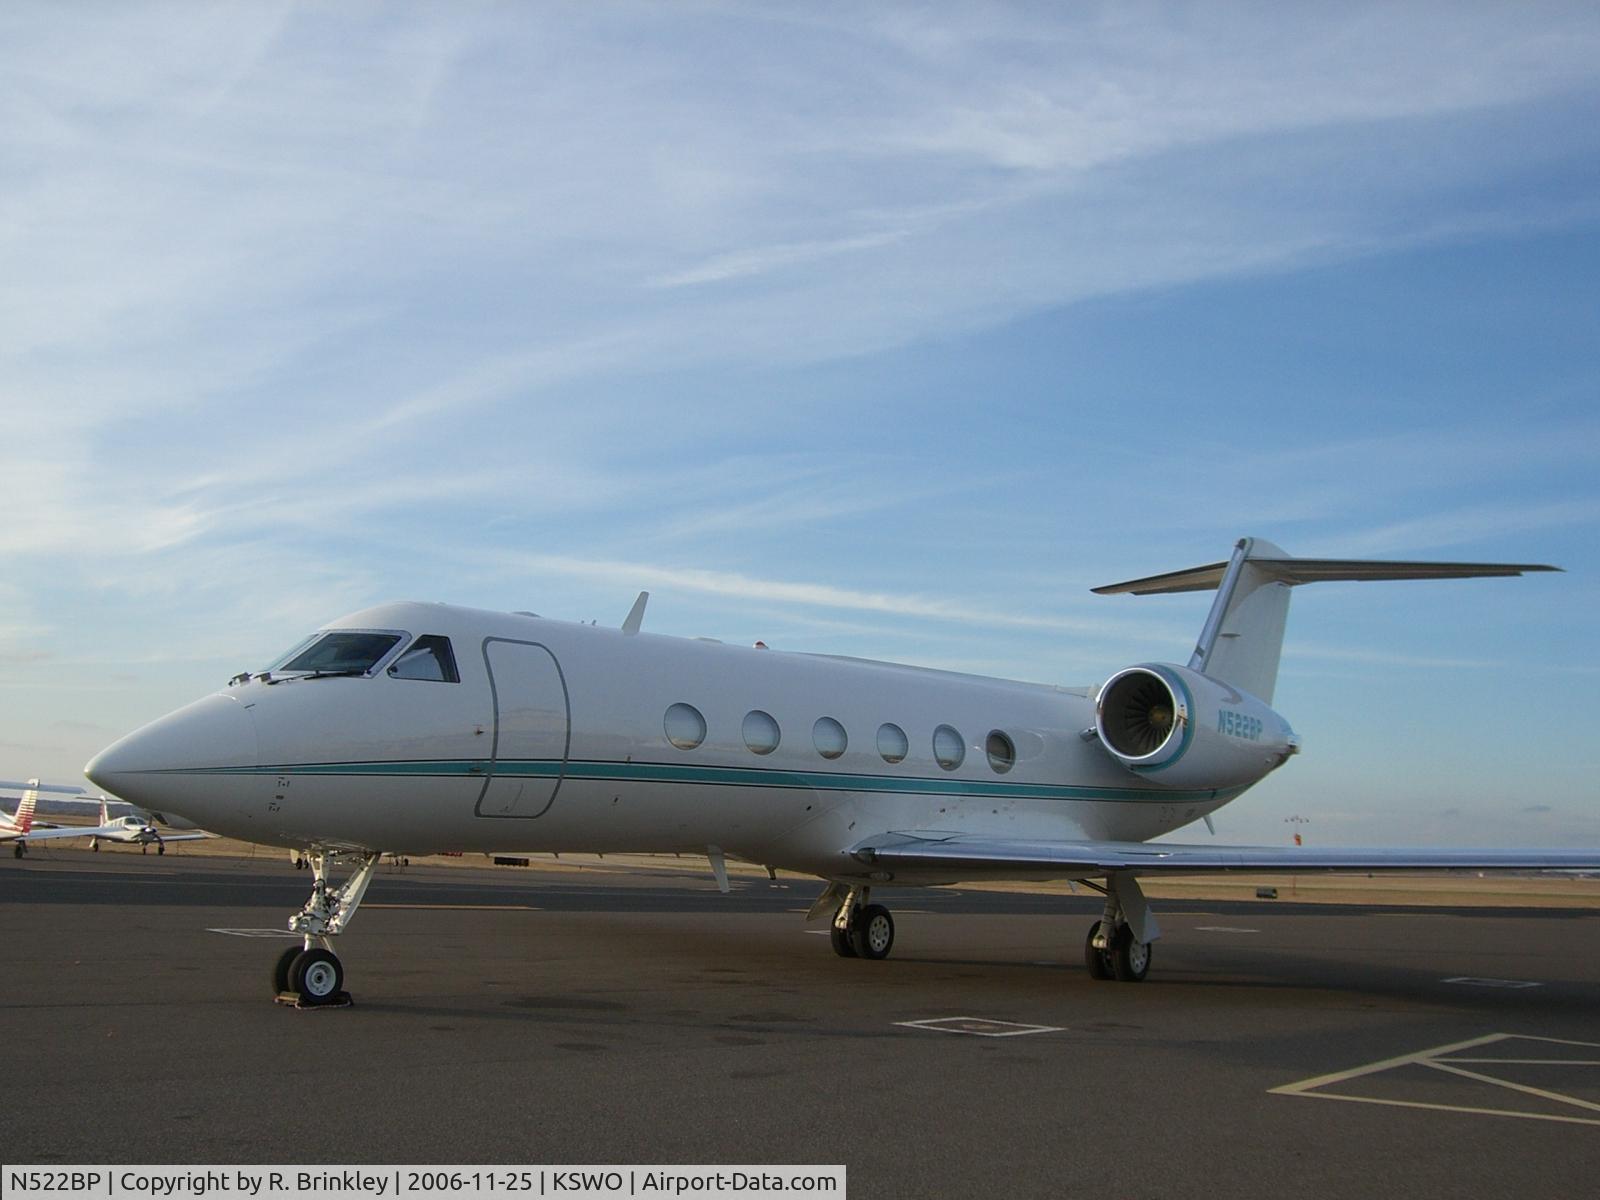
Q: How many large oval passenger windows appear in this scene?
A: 6